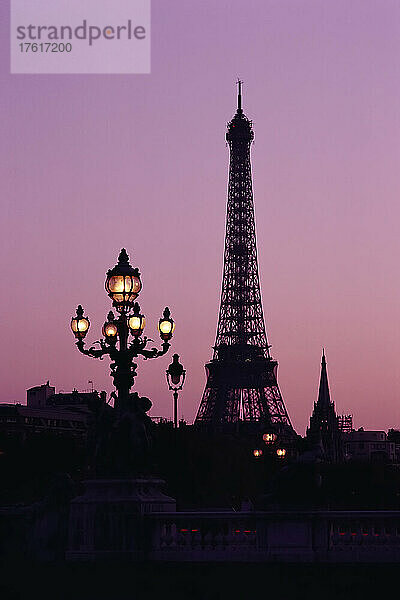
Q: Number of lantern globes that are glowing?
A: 8